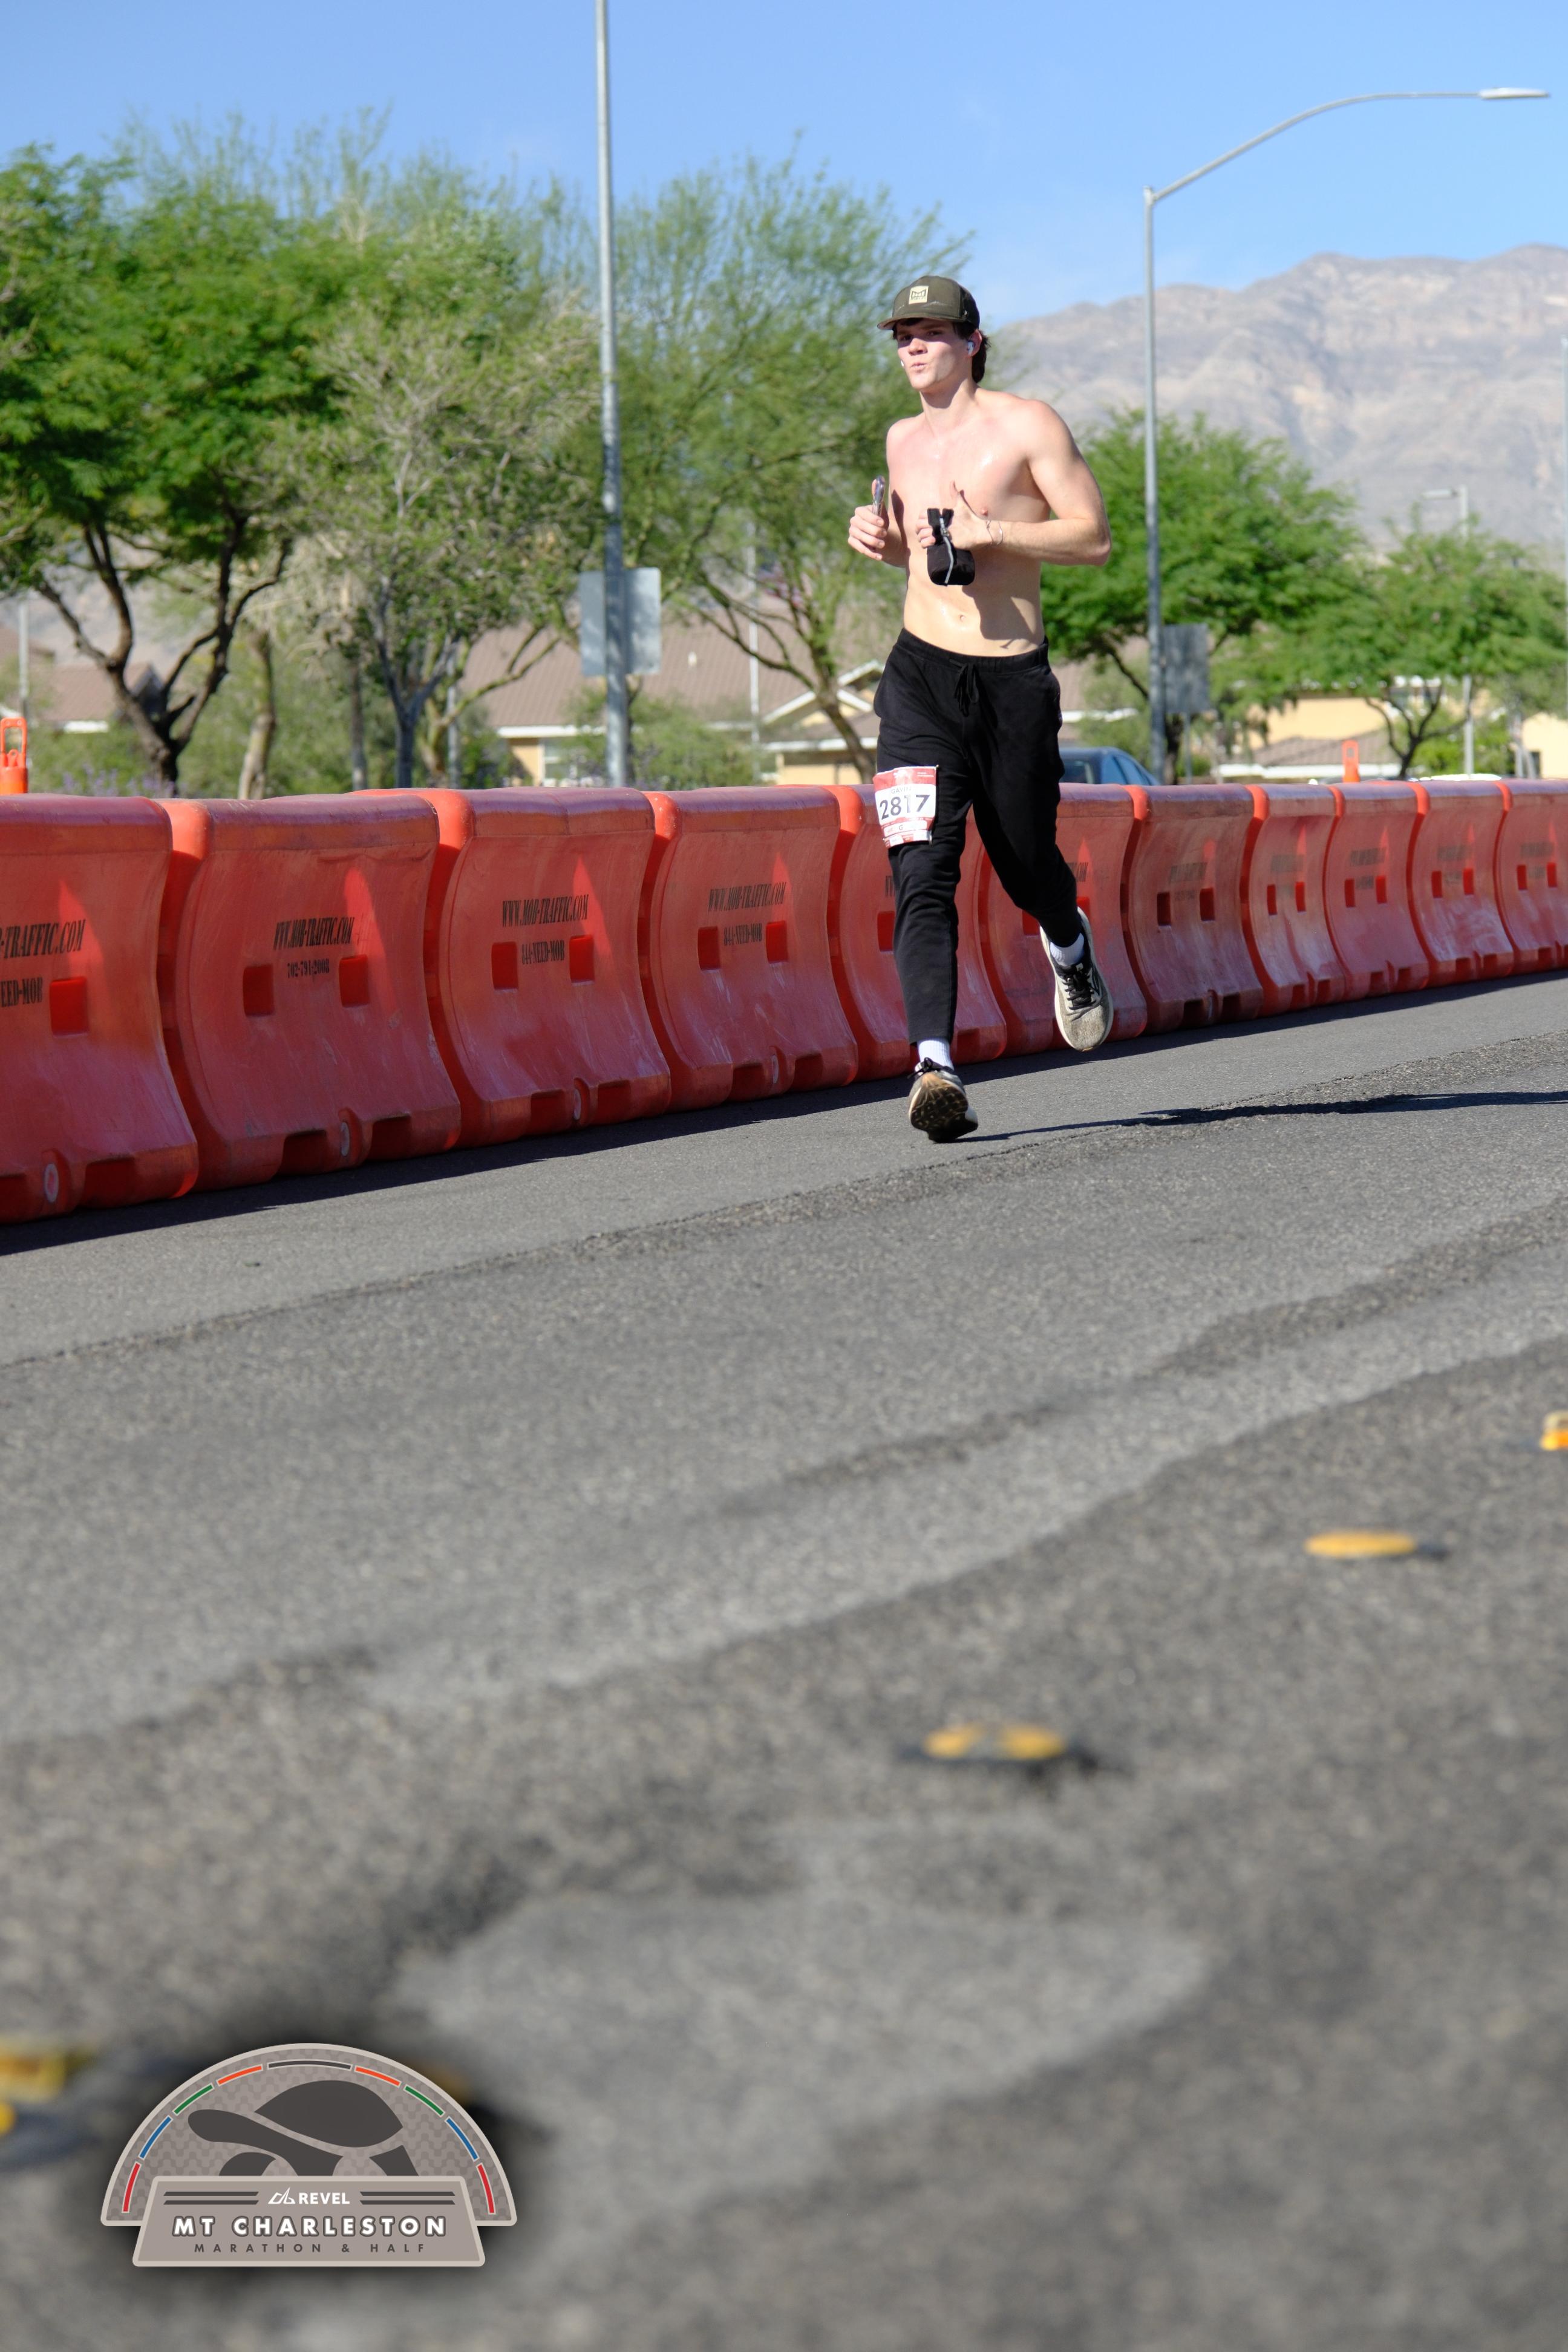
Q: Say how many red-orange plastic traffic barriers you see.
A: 11